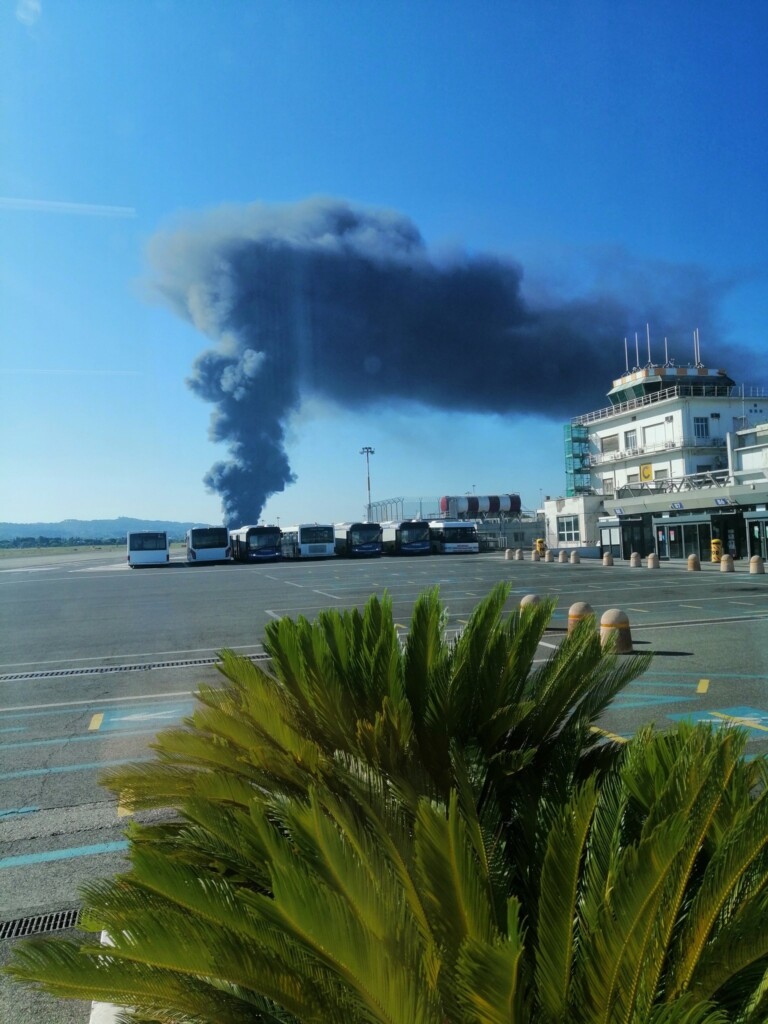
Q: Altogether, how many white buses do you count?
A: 4